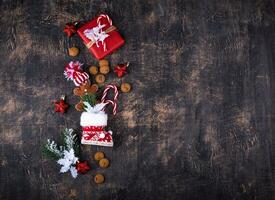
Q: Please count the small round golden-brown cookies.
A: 9